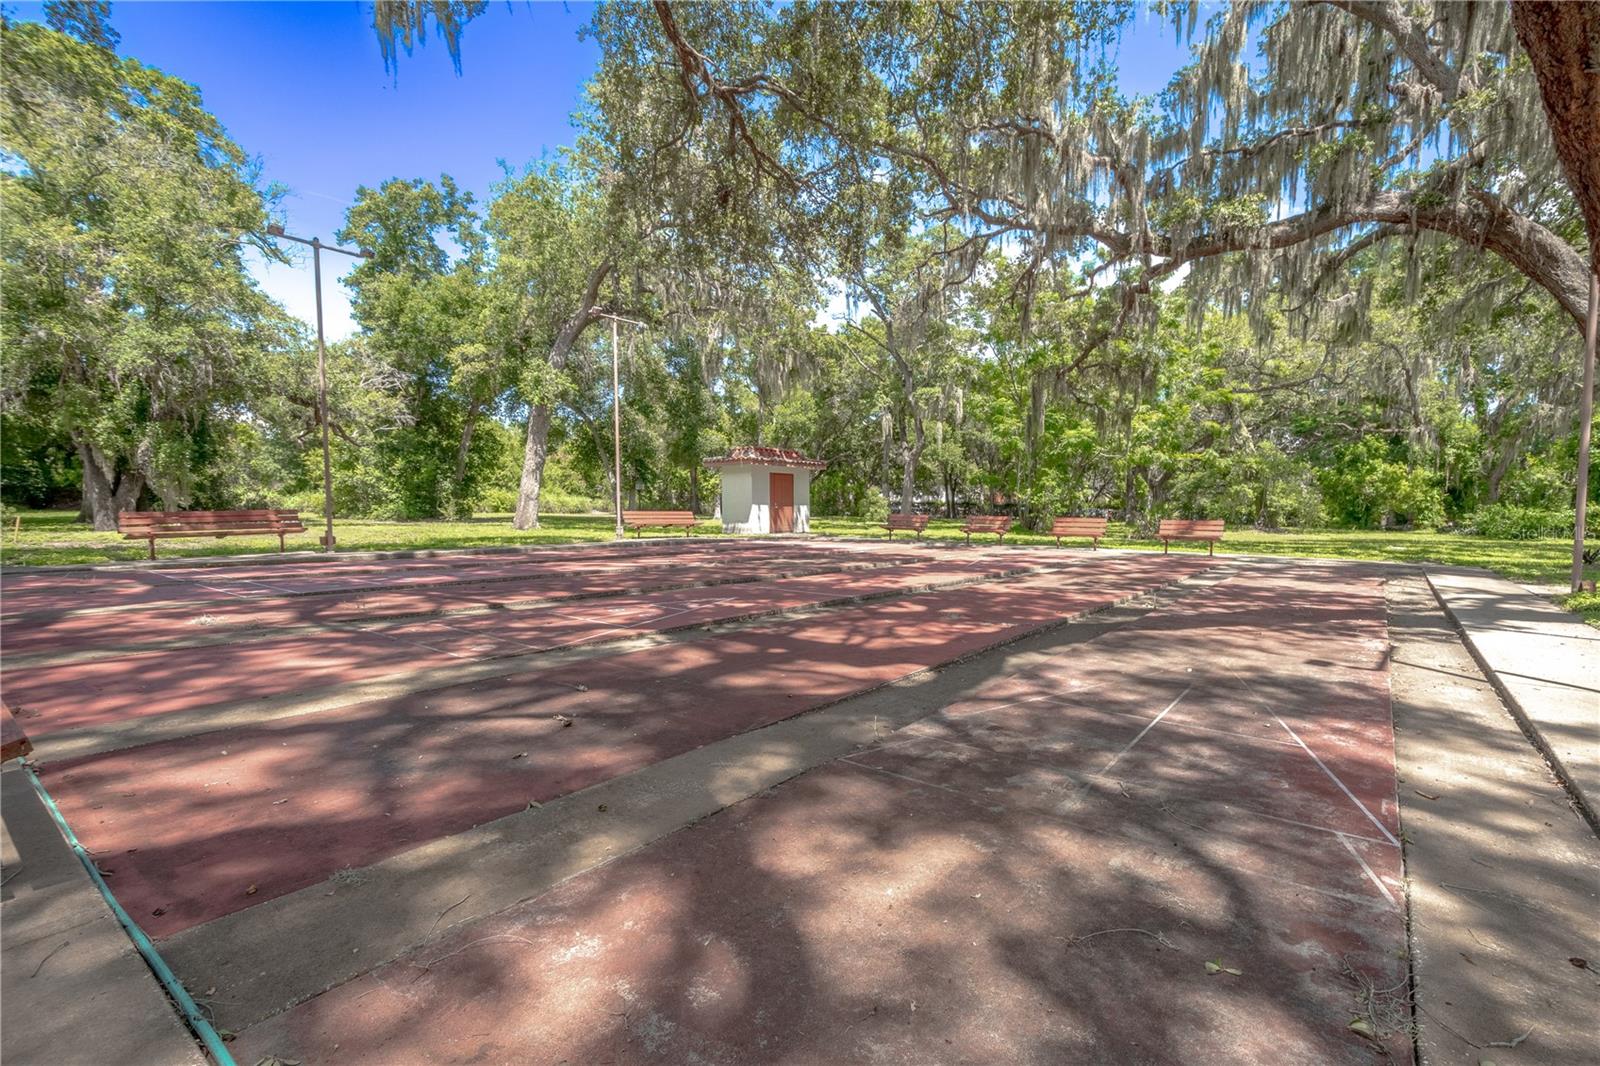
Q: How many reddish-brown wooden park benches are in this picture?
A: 6